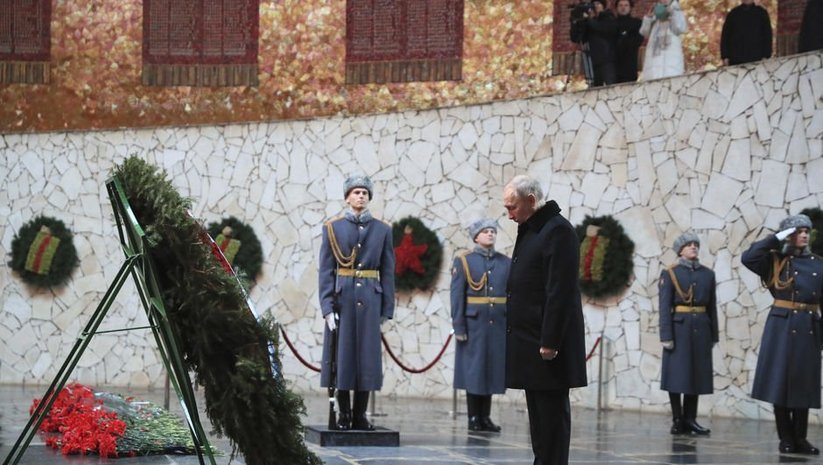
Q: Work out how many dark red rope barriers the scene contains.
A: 3